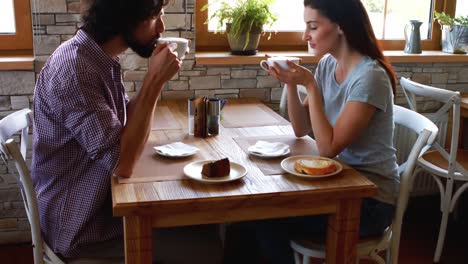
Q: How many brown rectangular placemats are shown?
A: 4